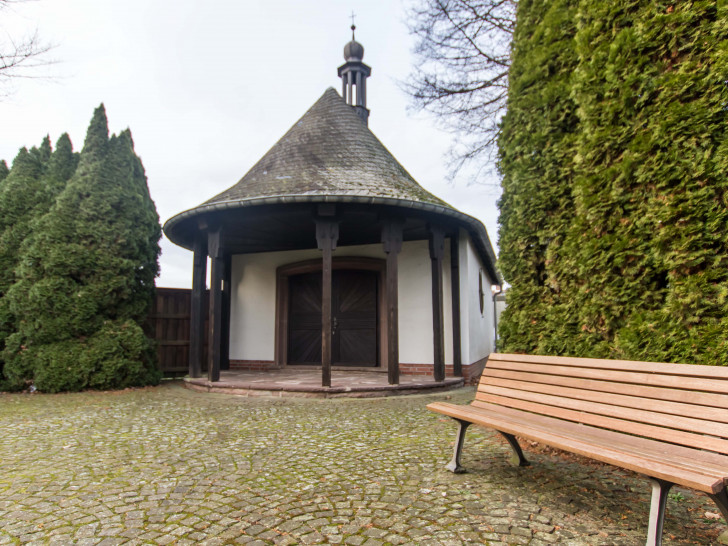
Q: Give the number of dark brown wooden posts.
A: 7